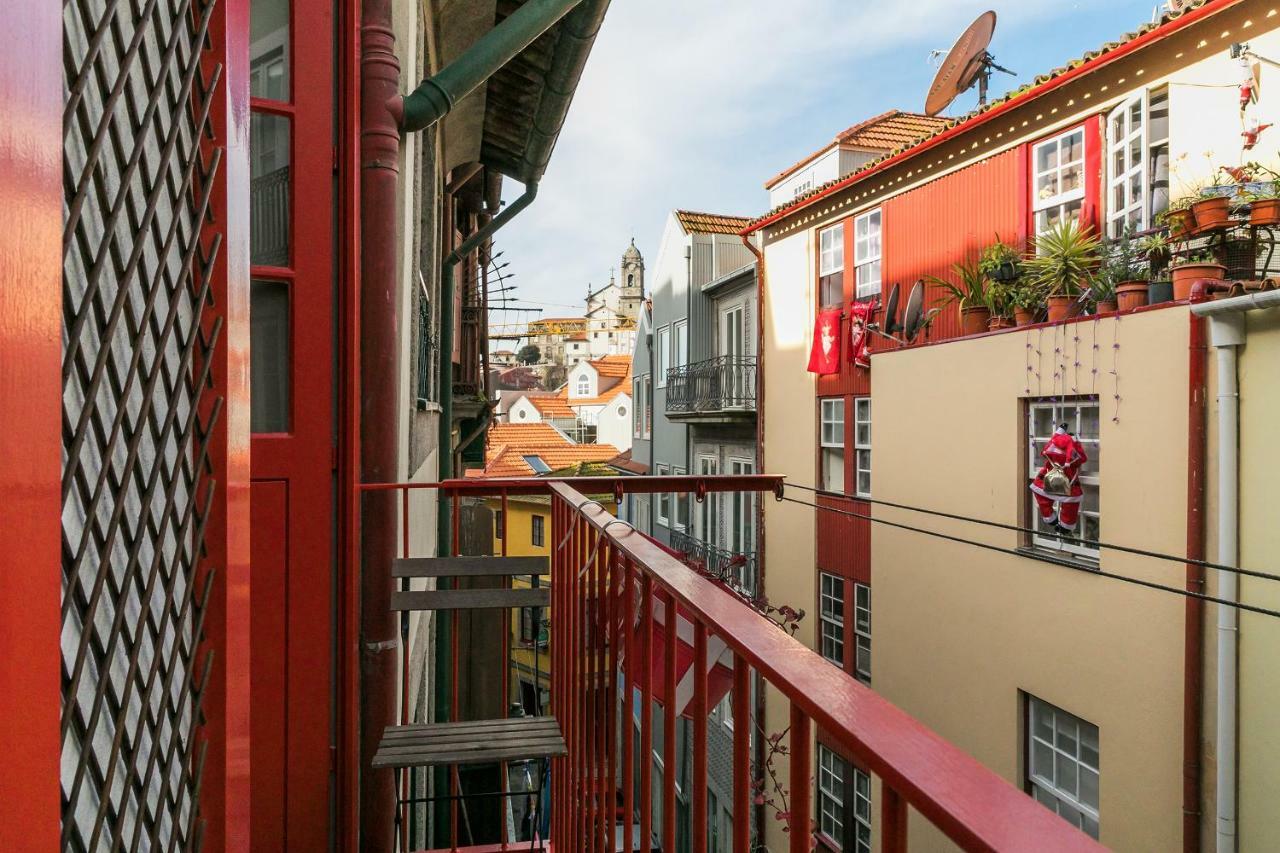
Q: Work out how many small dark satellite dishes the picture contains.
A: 2